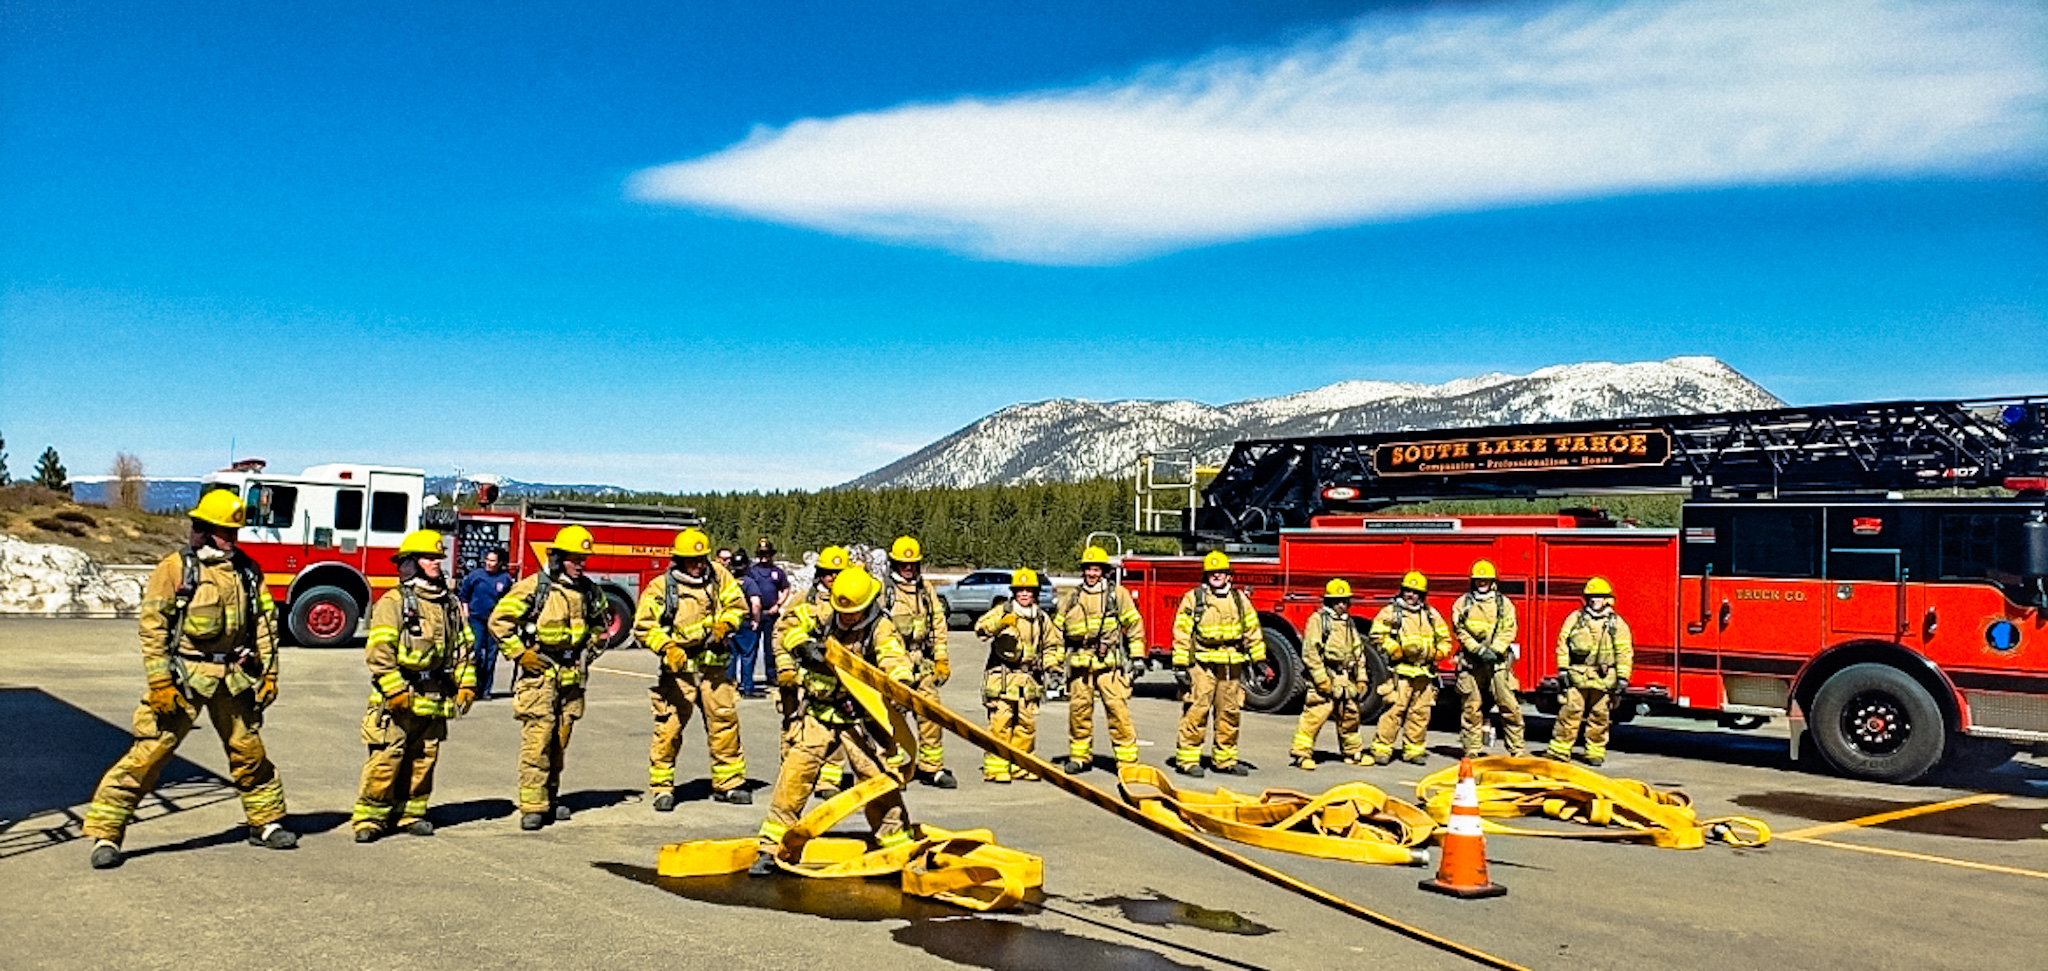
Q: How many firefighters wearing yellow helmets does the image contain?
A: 14